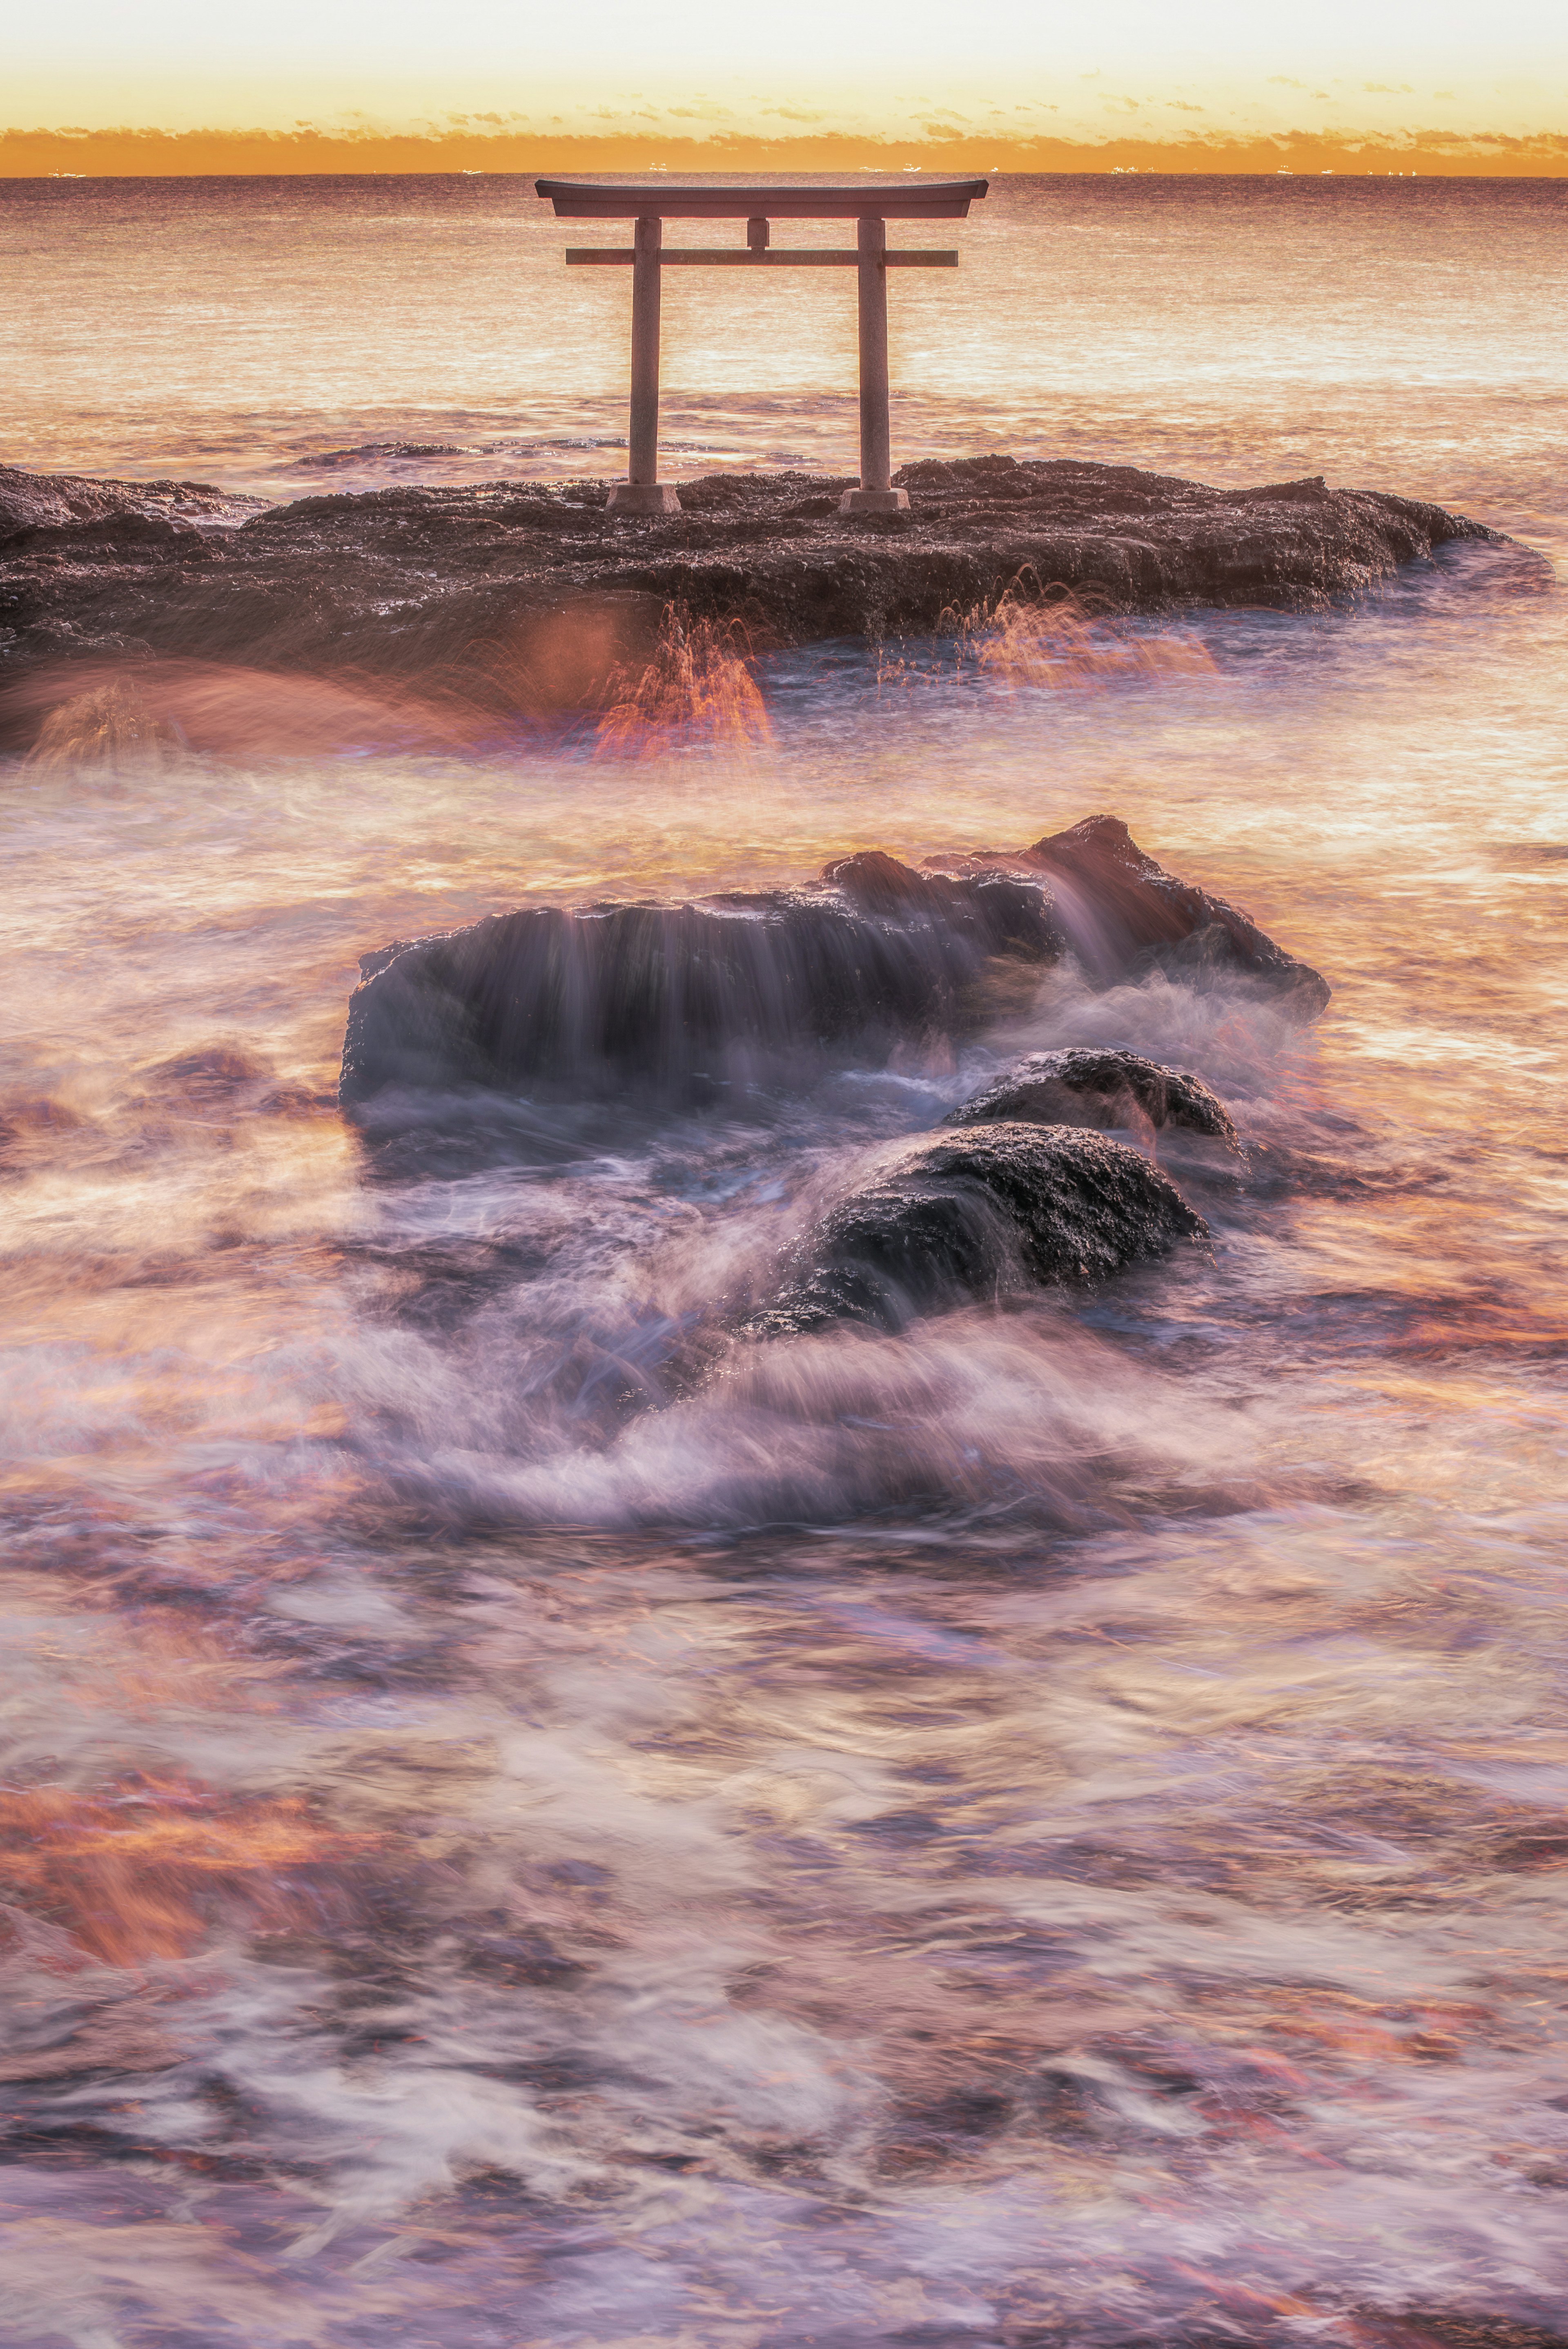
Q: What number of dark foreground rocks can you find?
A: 3